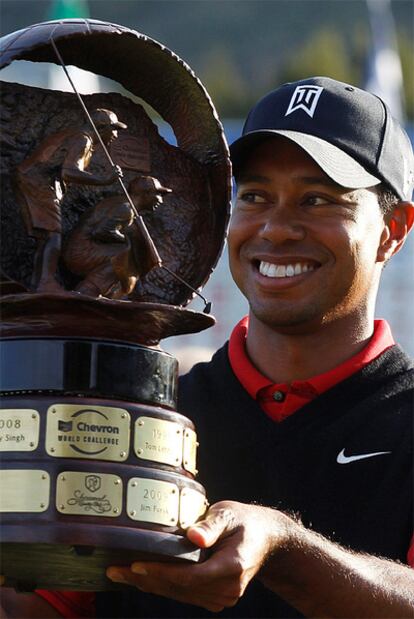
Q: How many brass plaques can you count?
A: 8